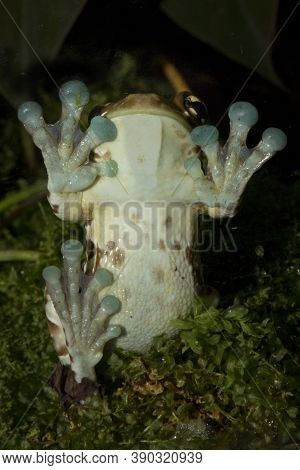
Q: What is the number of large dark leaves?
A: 2